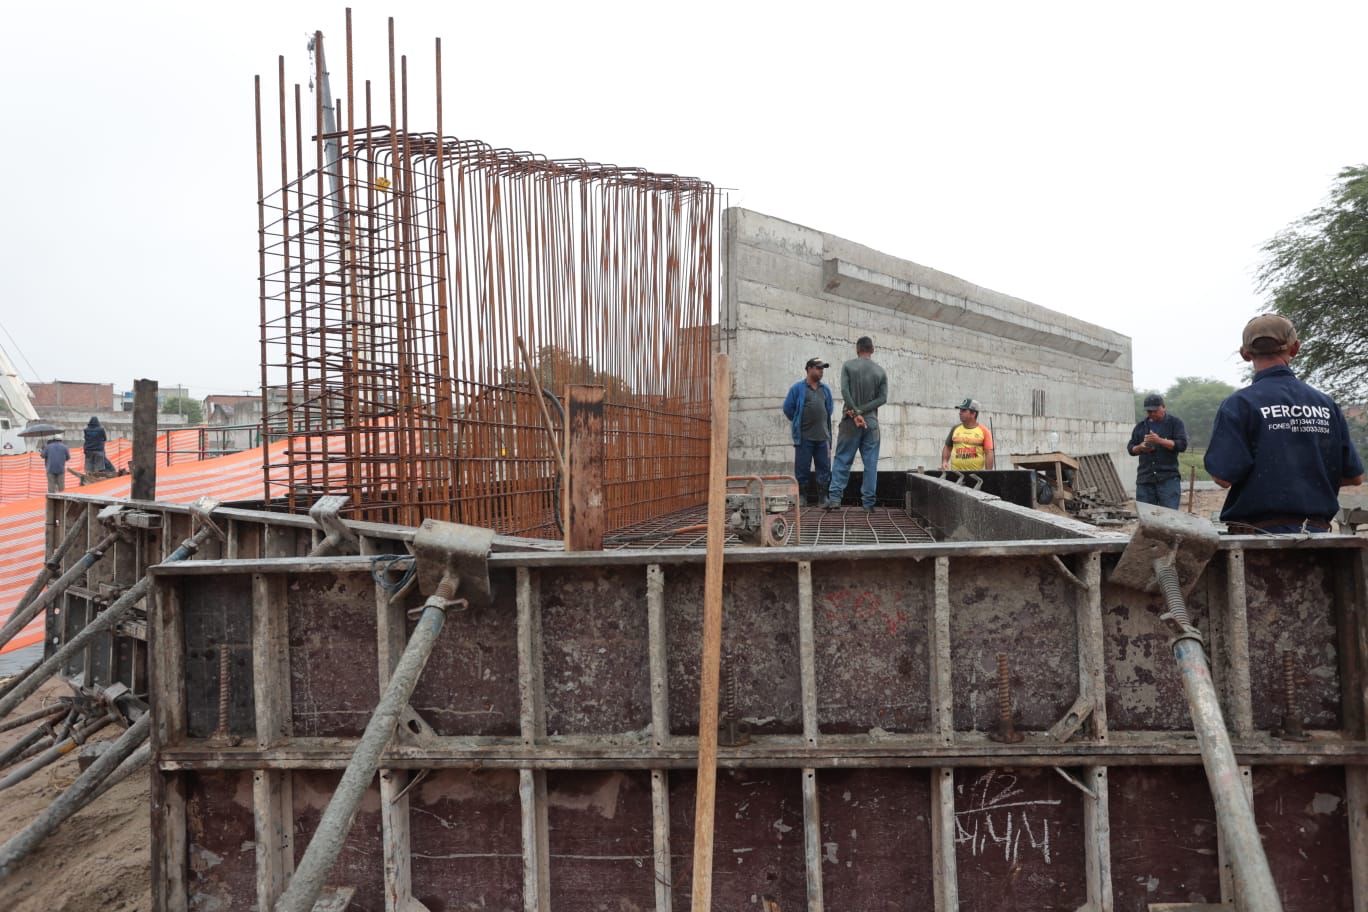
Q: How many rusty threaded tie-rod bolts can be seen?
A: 4